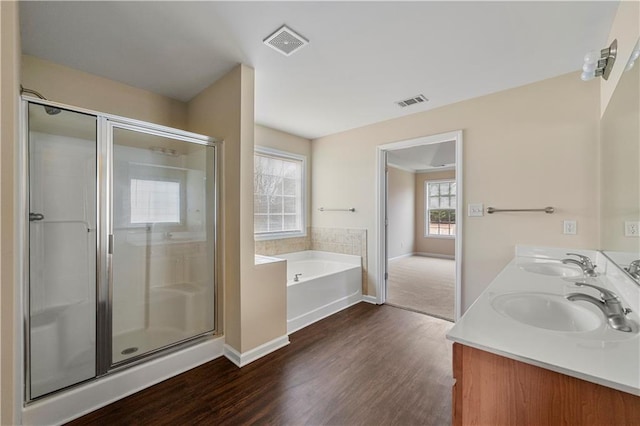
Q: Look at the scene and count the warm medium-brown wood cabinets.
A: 1